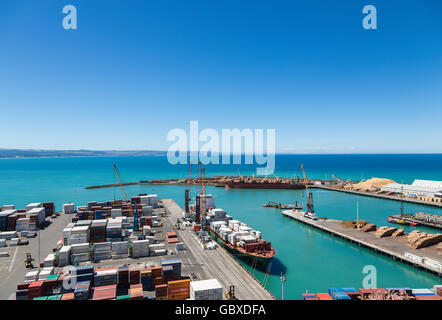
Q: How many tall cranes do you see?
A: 5